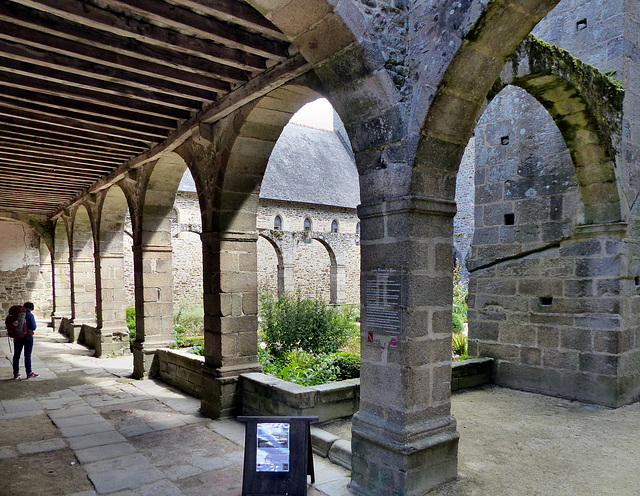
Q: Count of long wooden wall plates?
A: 1